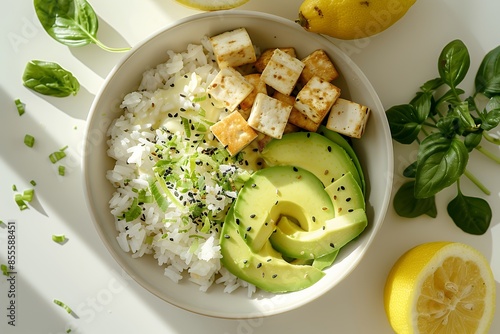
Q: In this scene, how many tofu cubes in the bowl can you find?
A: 11